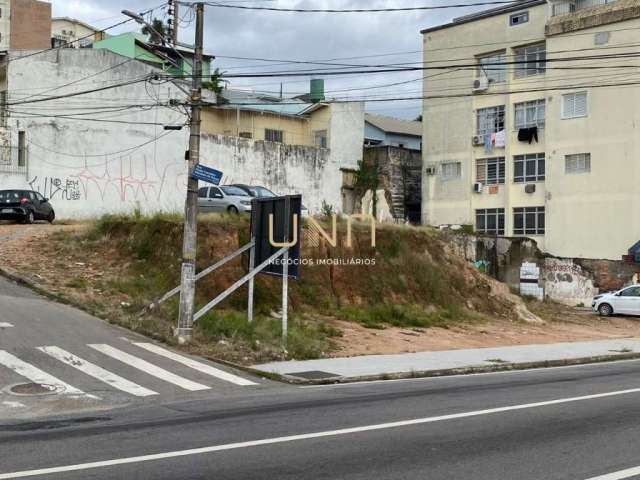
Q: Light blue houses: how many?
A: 1